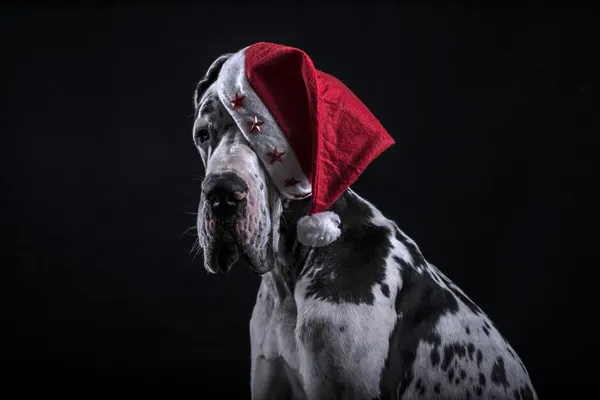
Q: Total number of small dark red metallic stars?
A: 4